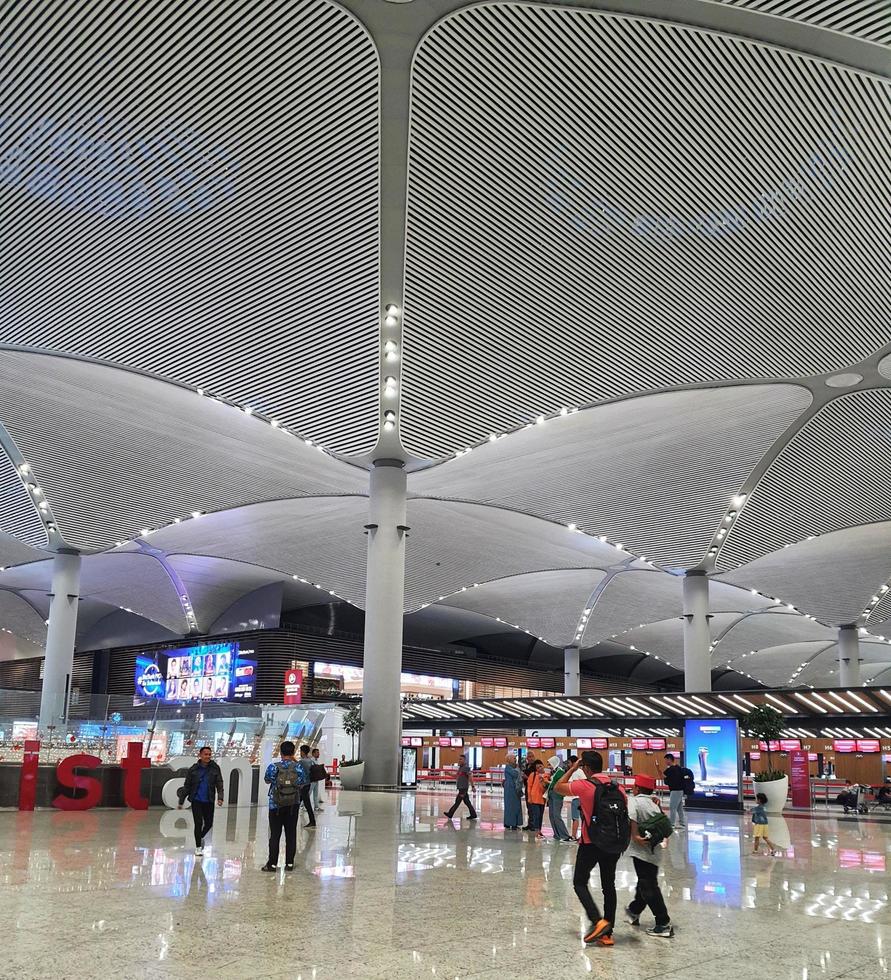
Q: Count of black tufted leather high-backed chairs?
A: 0